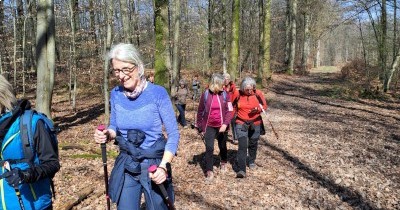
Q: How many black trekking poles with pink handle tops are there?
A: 2